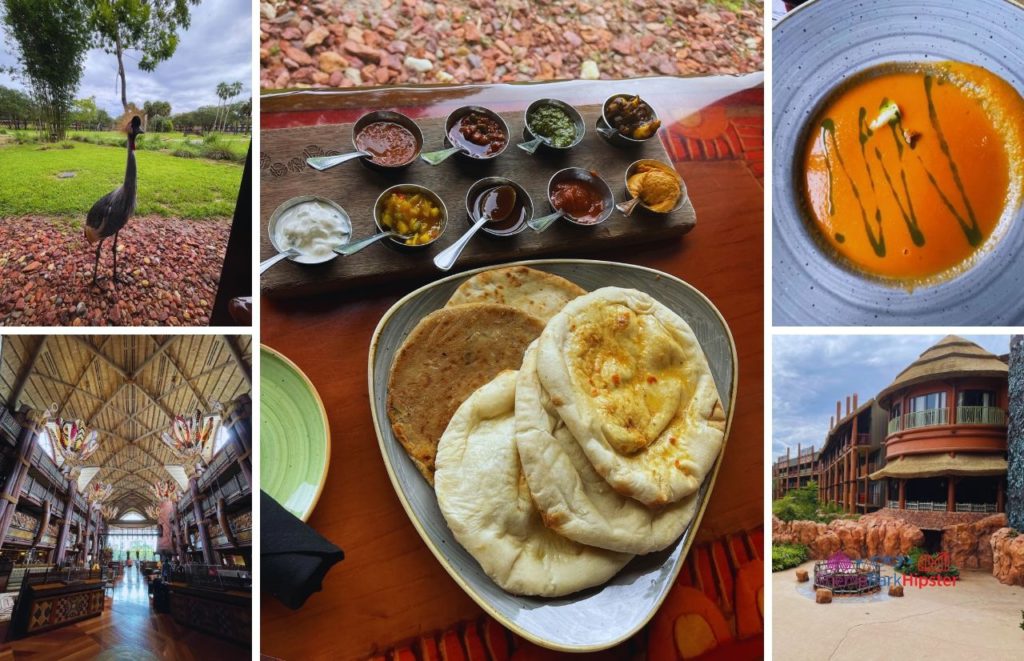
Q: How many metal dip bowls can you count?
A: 9